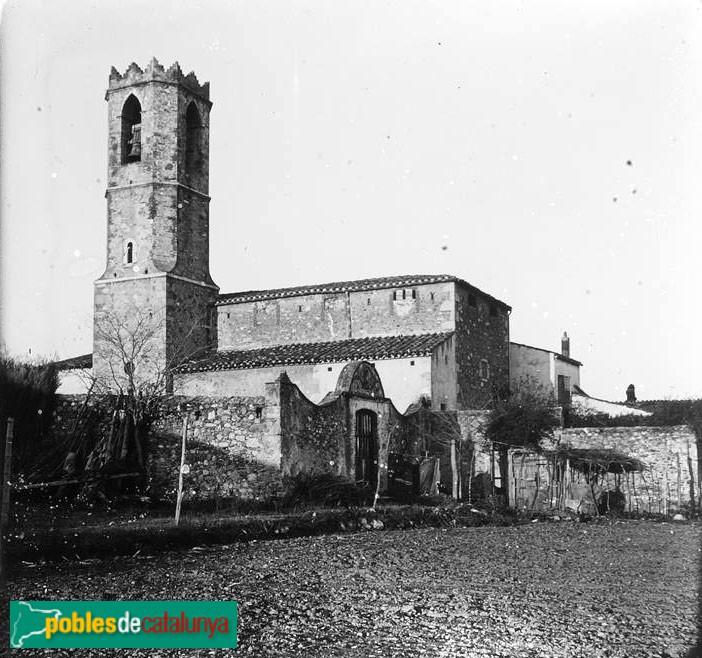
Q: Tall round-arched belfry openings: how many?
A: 2